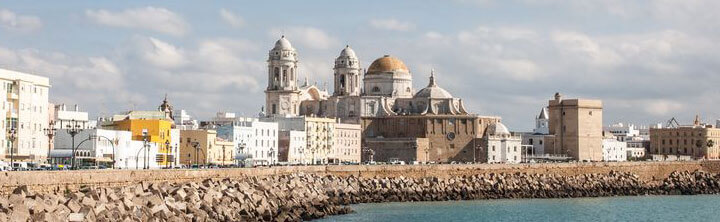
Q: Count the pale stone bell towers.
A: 2